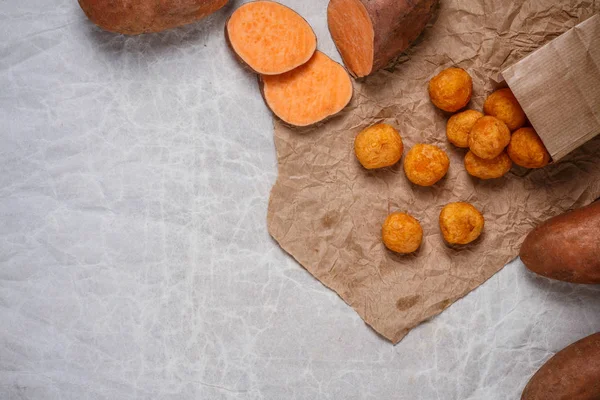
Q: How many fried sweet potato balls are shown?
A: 10